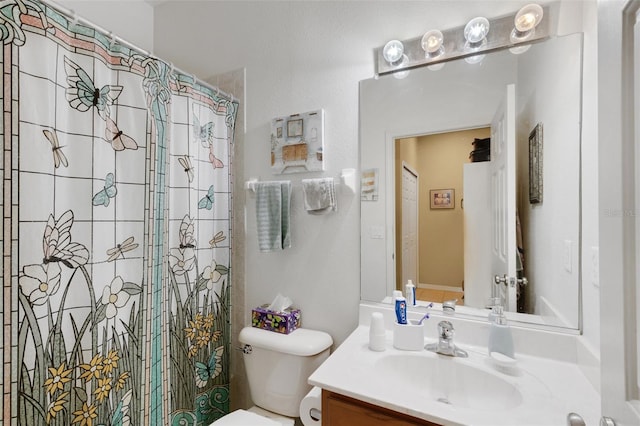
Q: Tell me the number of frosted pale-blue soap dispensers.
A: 1